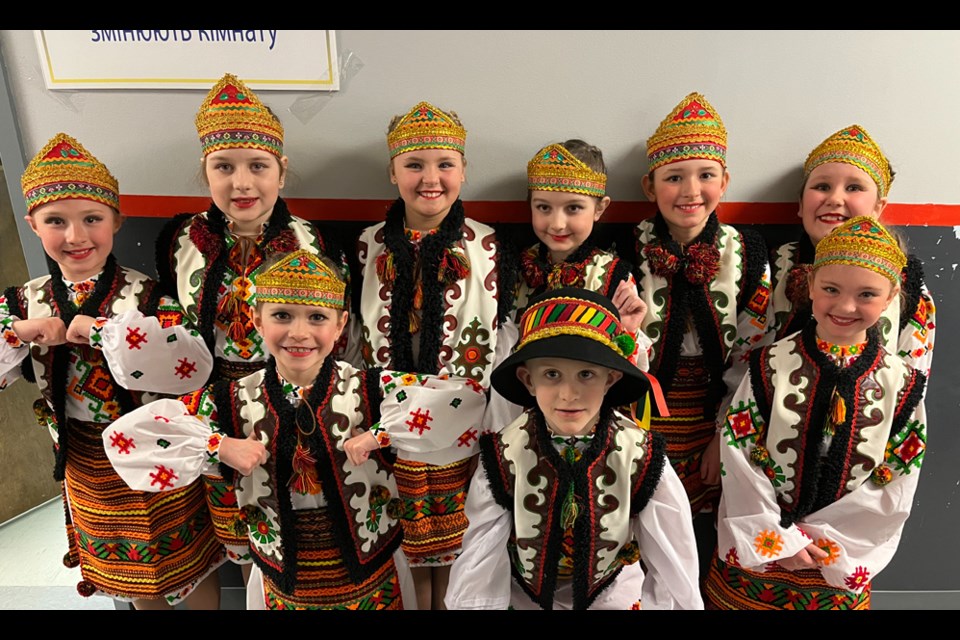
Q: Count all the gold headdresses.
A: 8